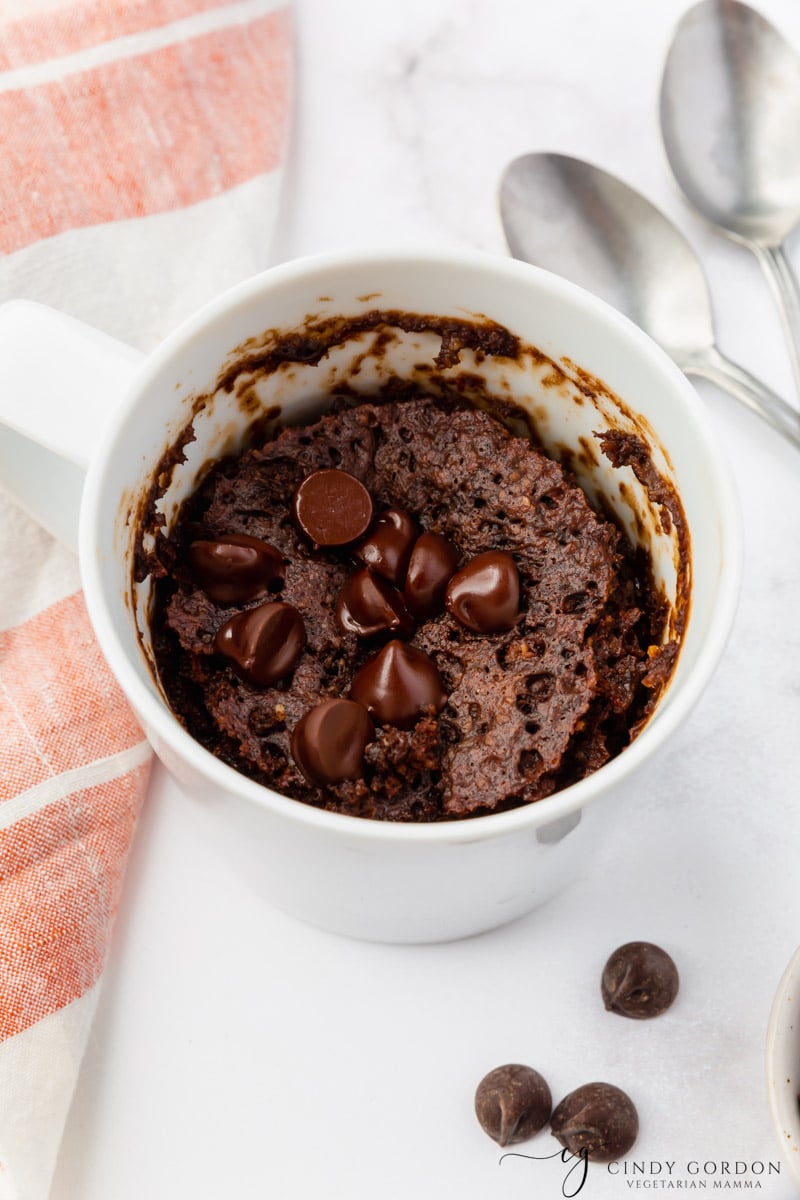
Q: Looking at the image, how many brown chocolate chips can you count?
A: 12